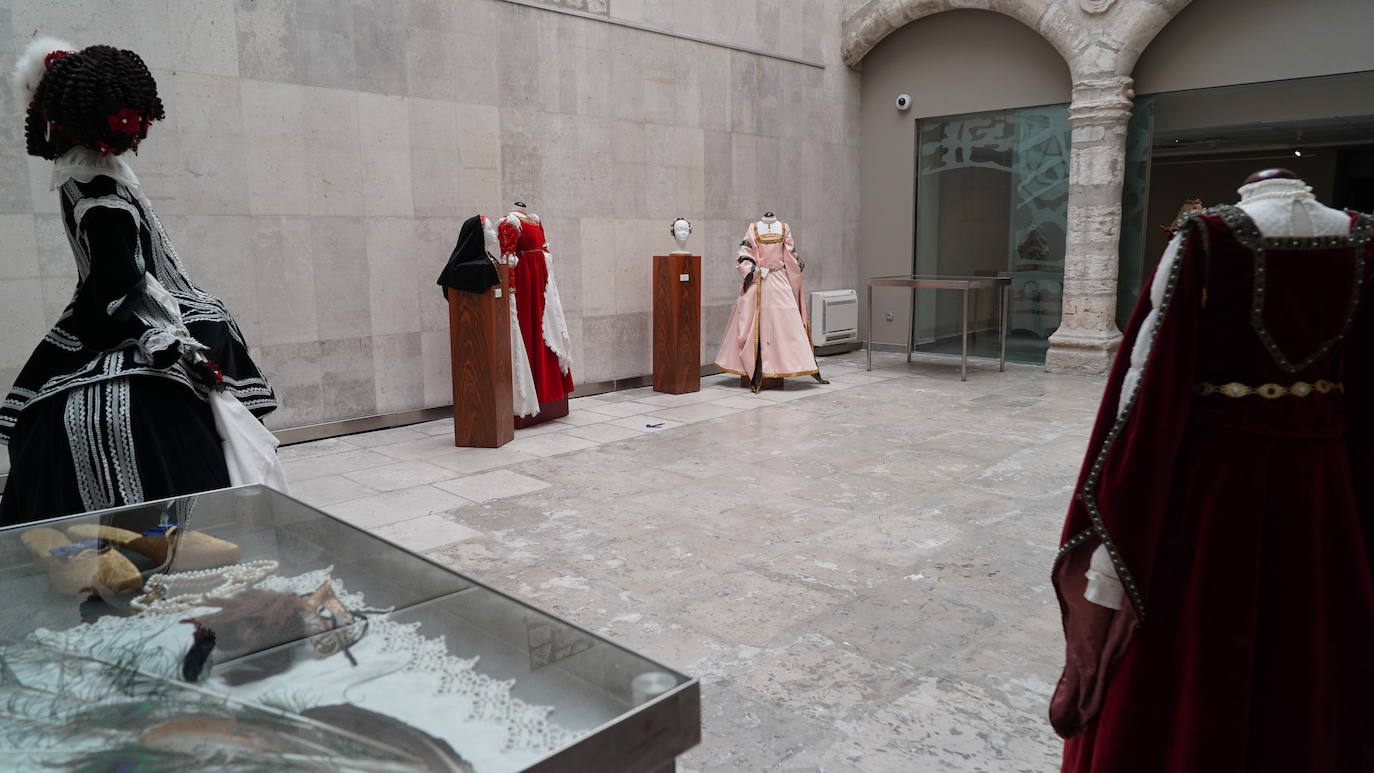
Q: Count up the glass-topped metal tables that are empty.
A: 1